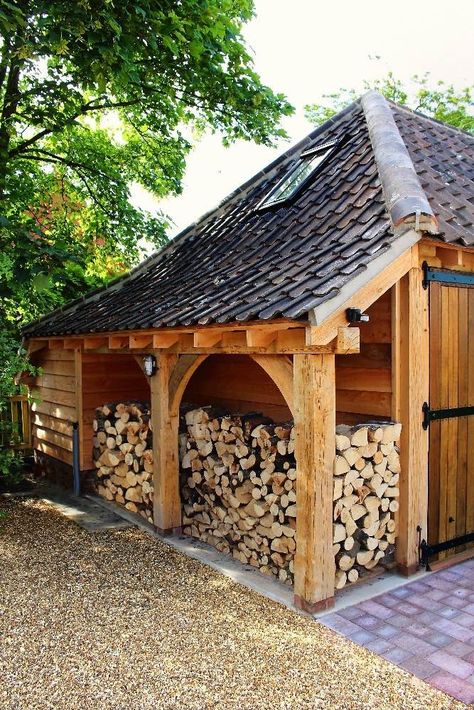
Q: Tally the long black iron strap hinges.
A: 3